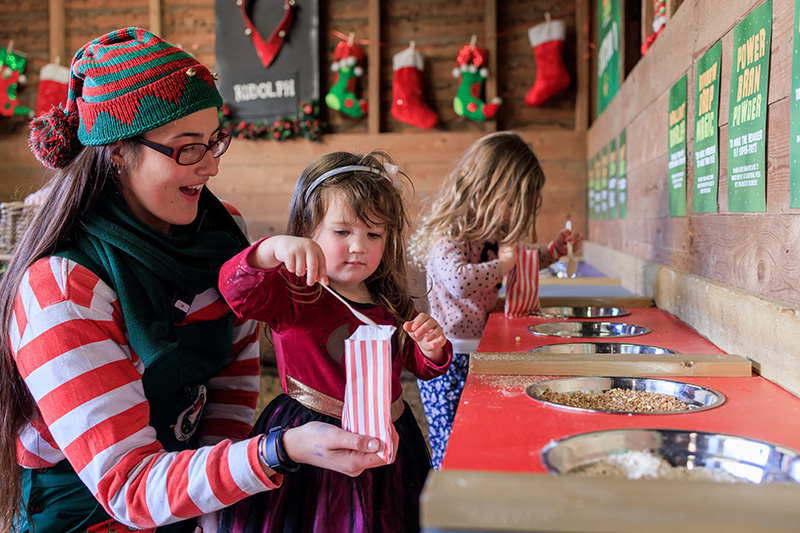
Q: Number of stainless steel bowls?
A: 5